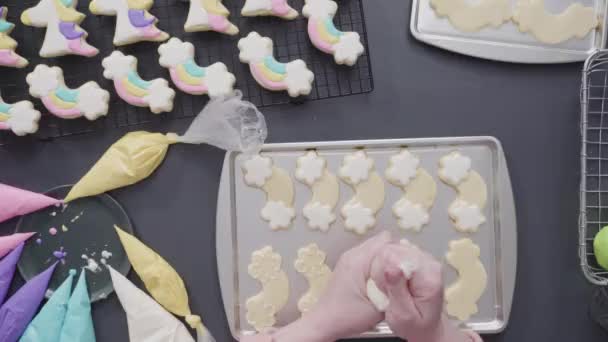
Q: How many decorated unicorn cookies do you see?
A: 5